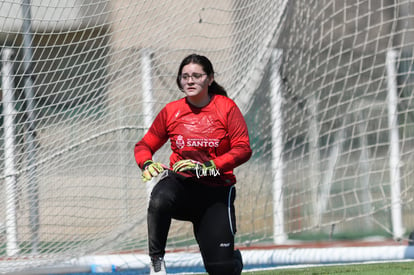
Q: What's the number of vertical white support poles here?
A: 4